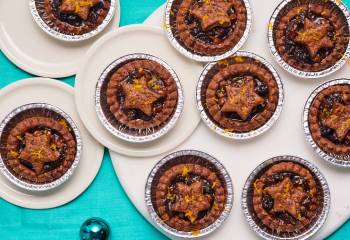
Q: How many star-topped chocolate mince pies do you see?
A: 9